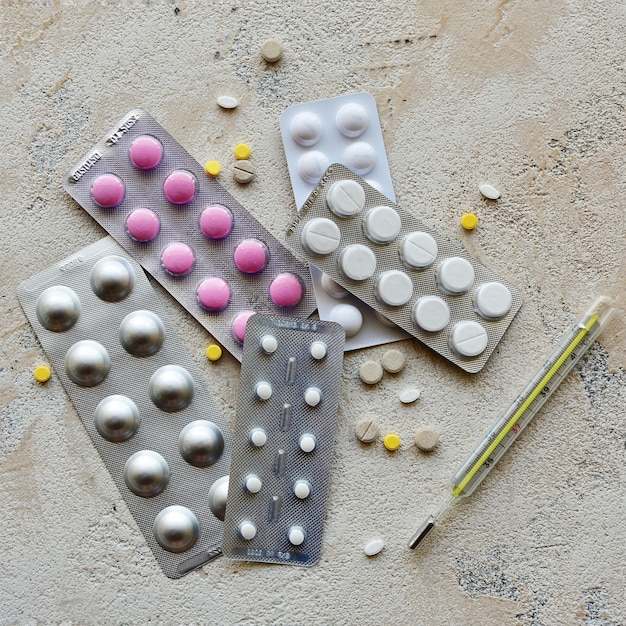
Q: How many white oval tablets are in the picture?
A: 4